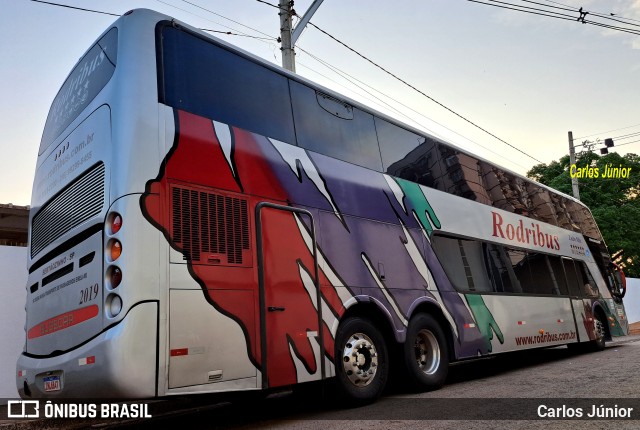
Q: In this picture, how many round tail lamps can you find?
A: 4